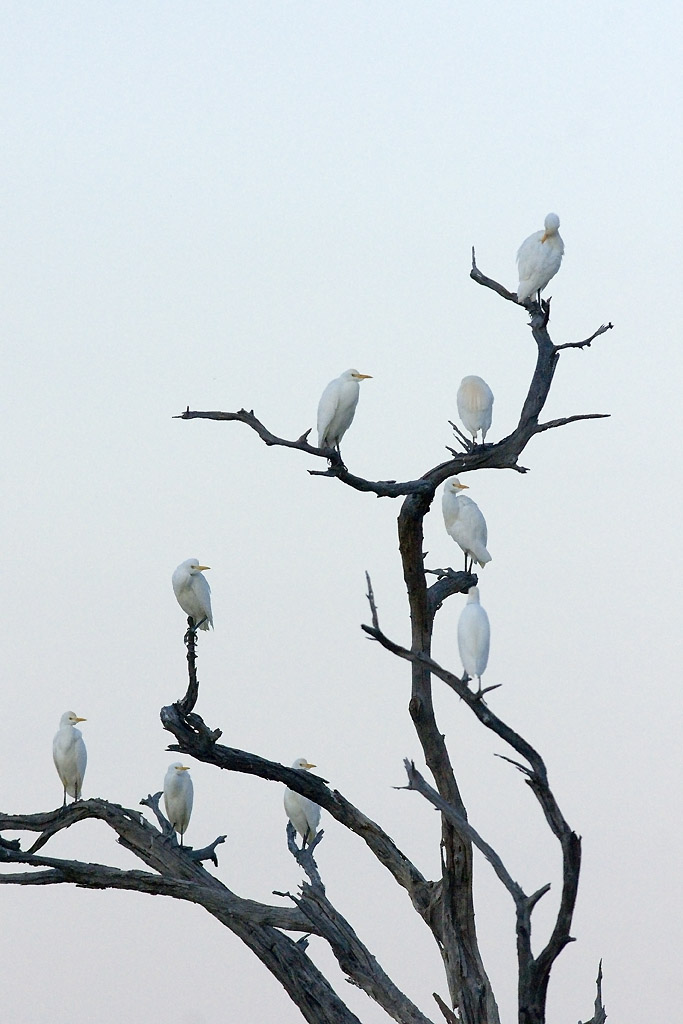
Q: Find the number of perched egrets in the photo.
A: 9